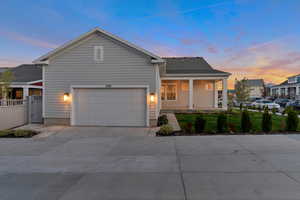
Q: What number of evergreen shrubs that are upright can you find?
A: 5